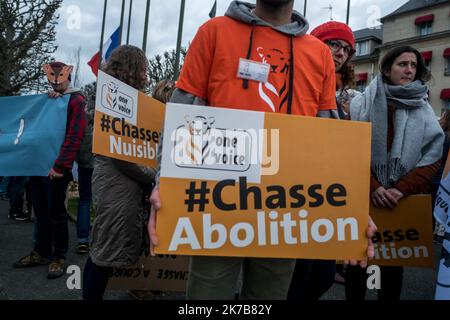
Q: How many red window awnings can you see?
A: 5